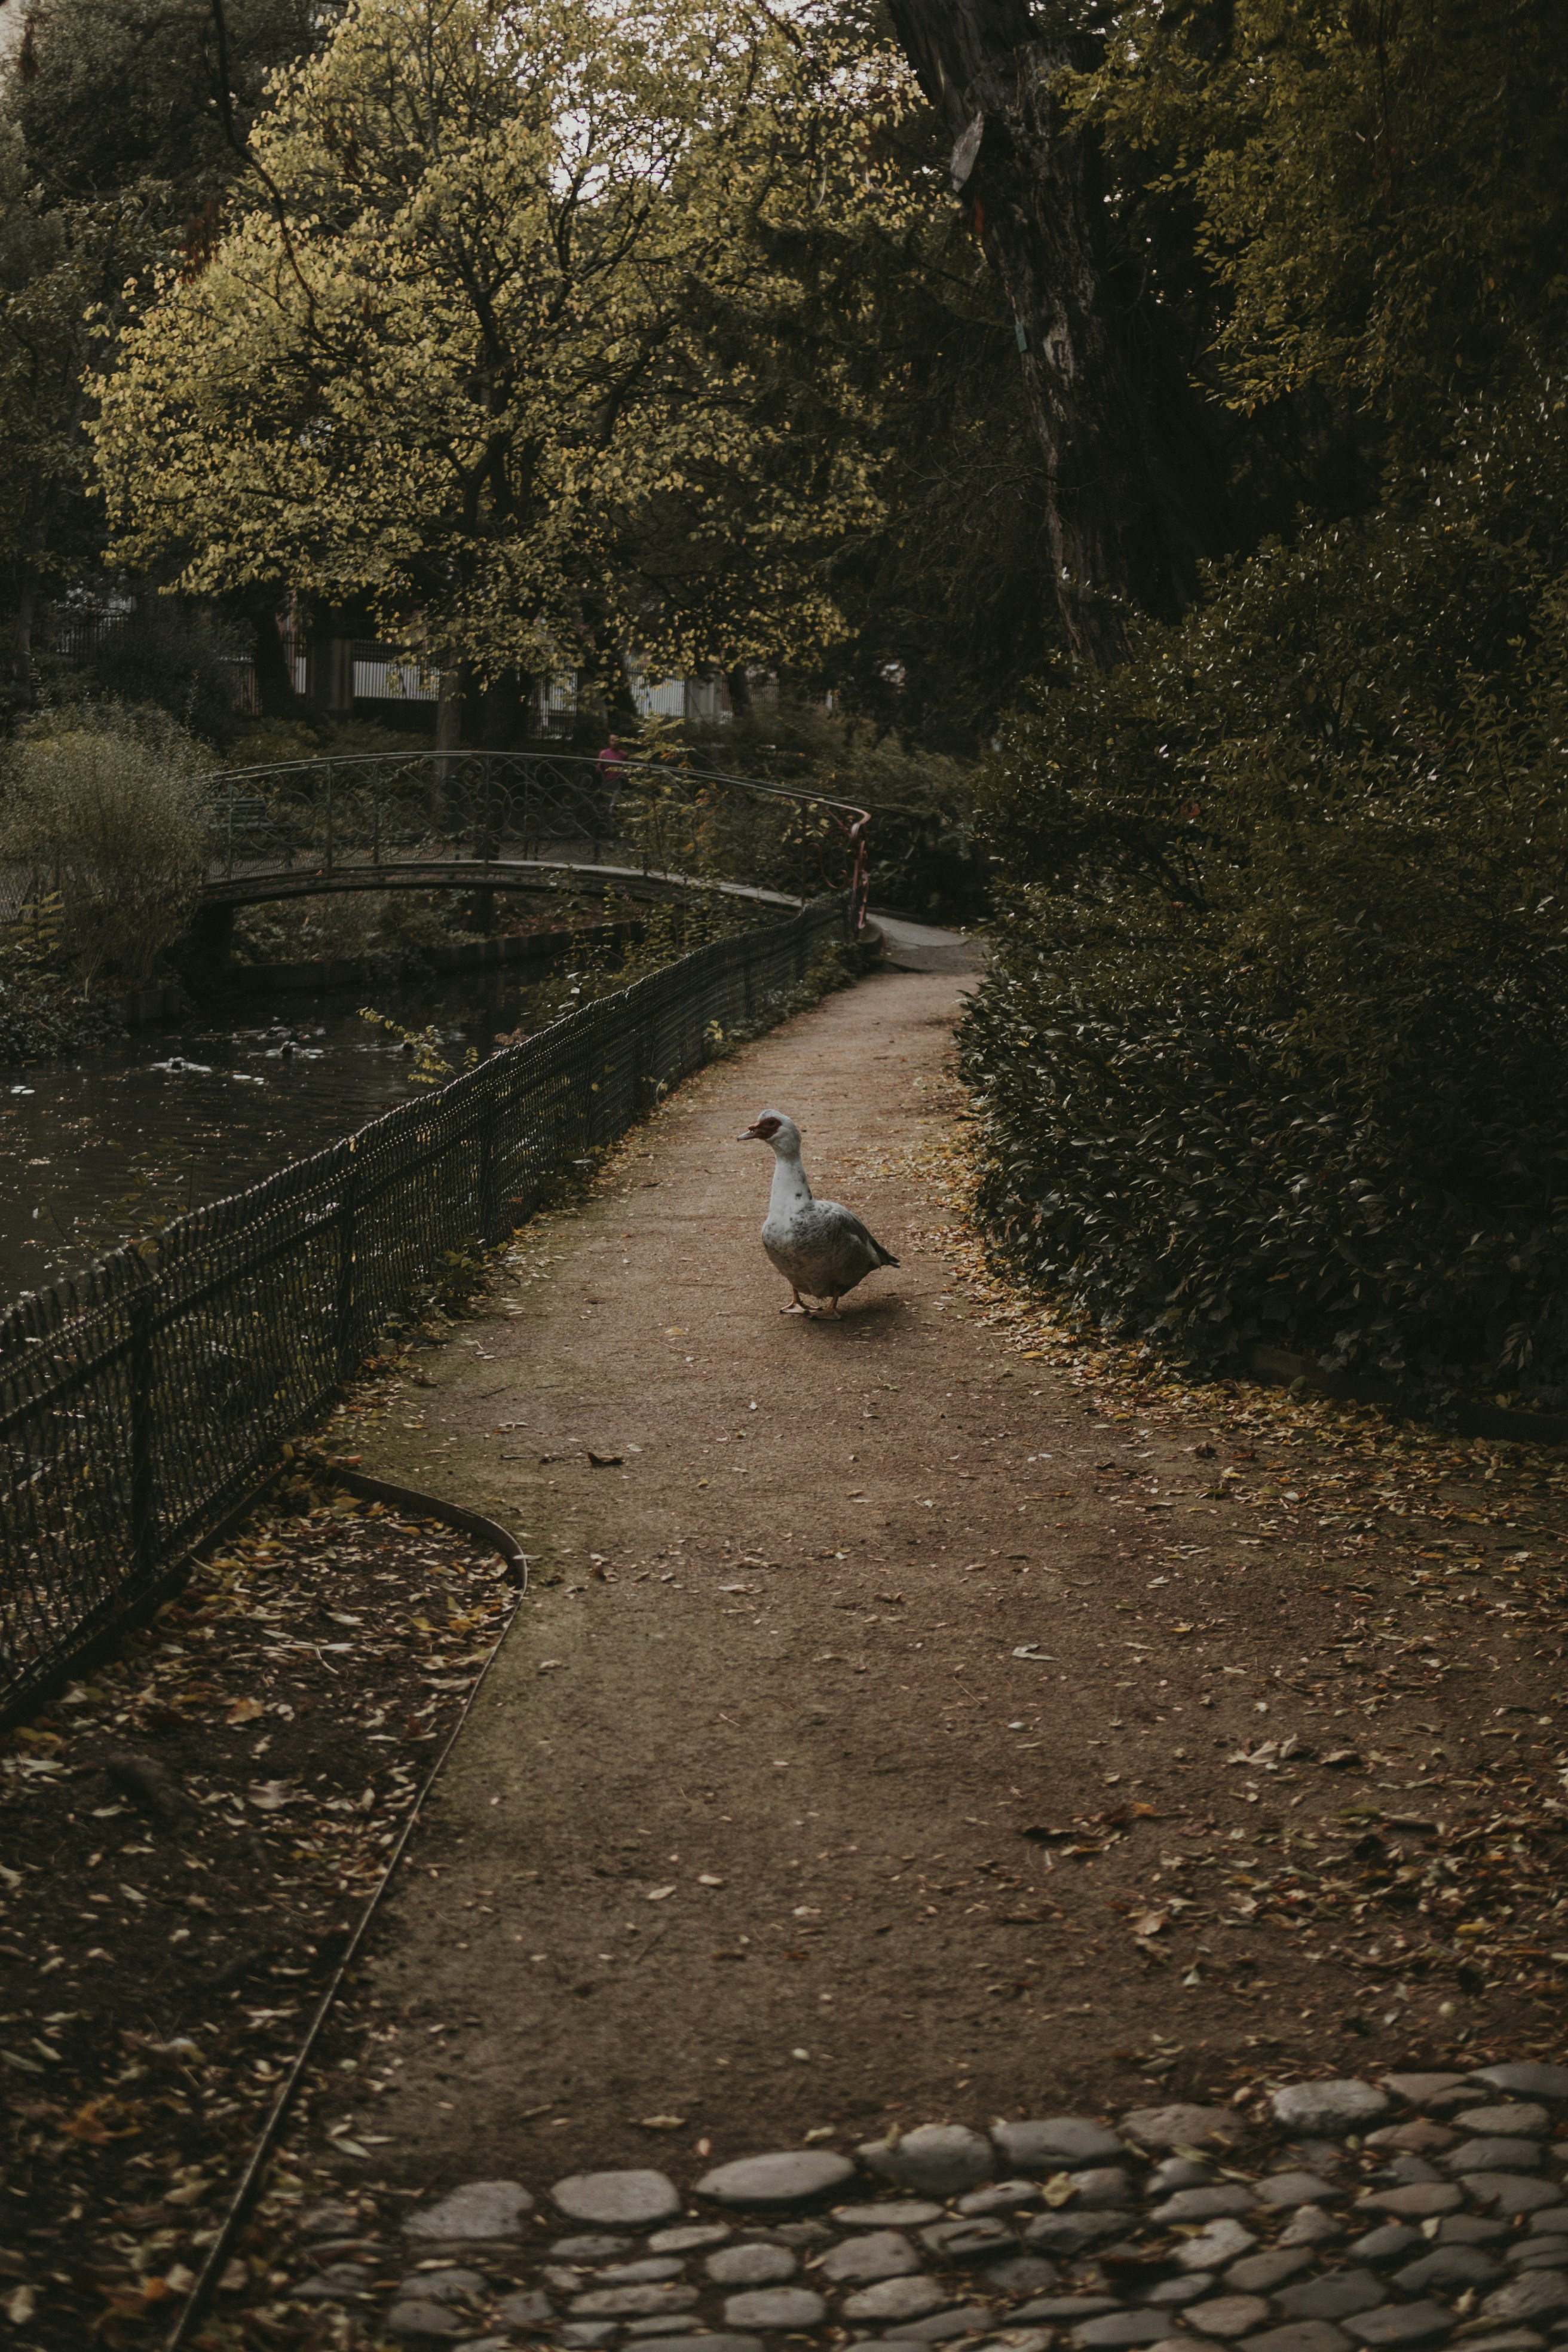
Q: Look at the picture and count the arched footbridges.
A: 1